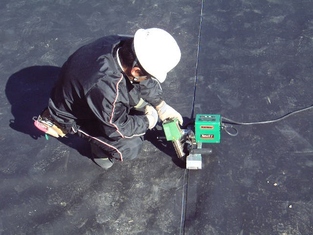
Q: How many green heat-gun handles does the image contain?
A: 1